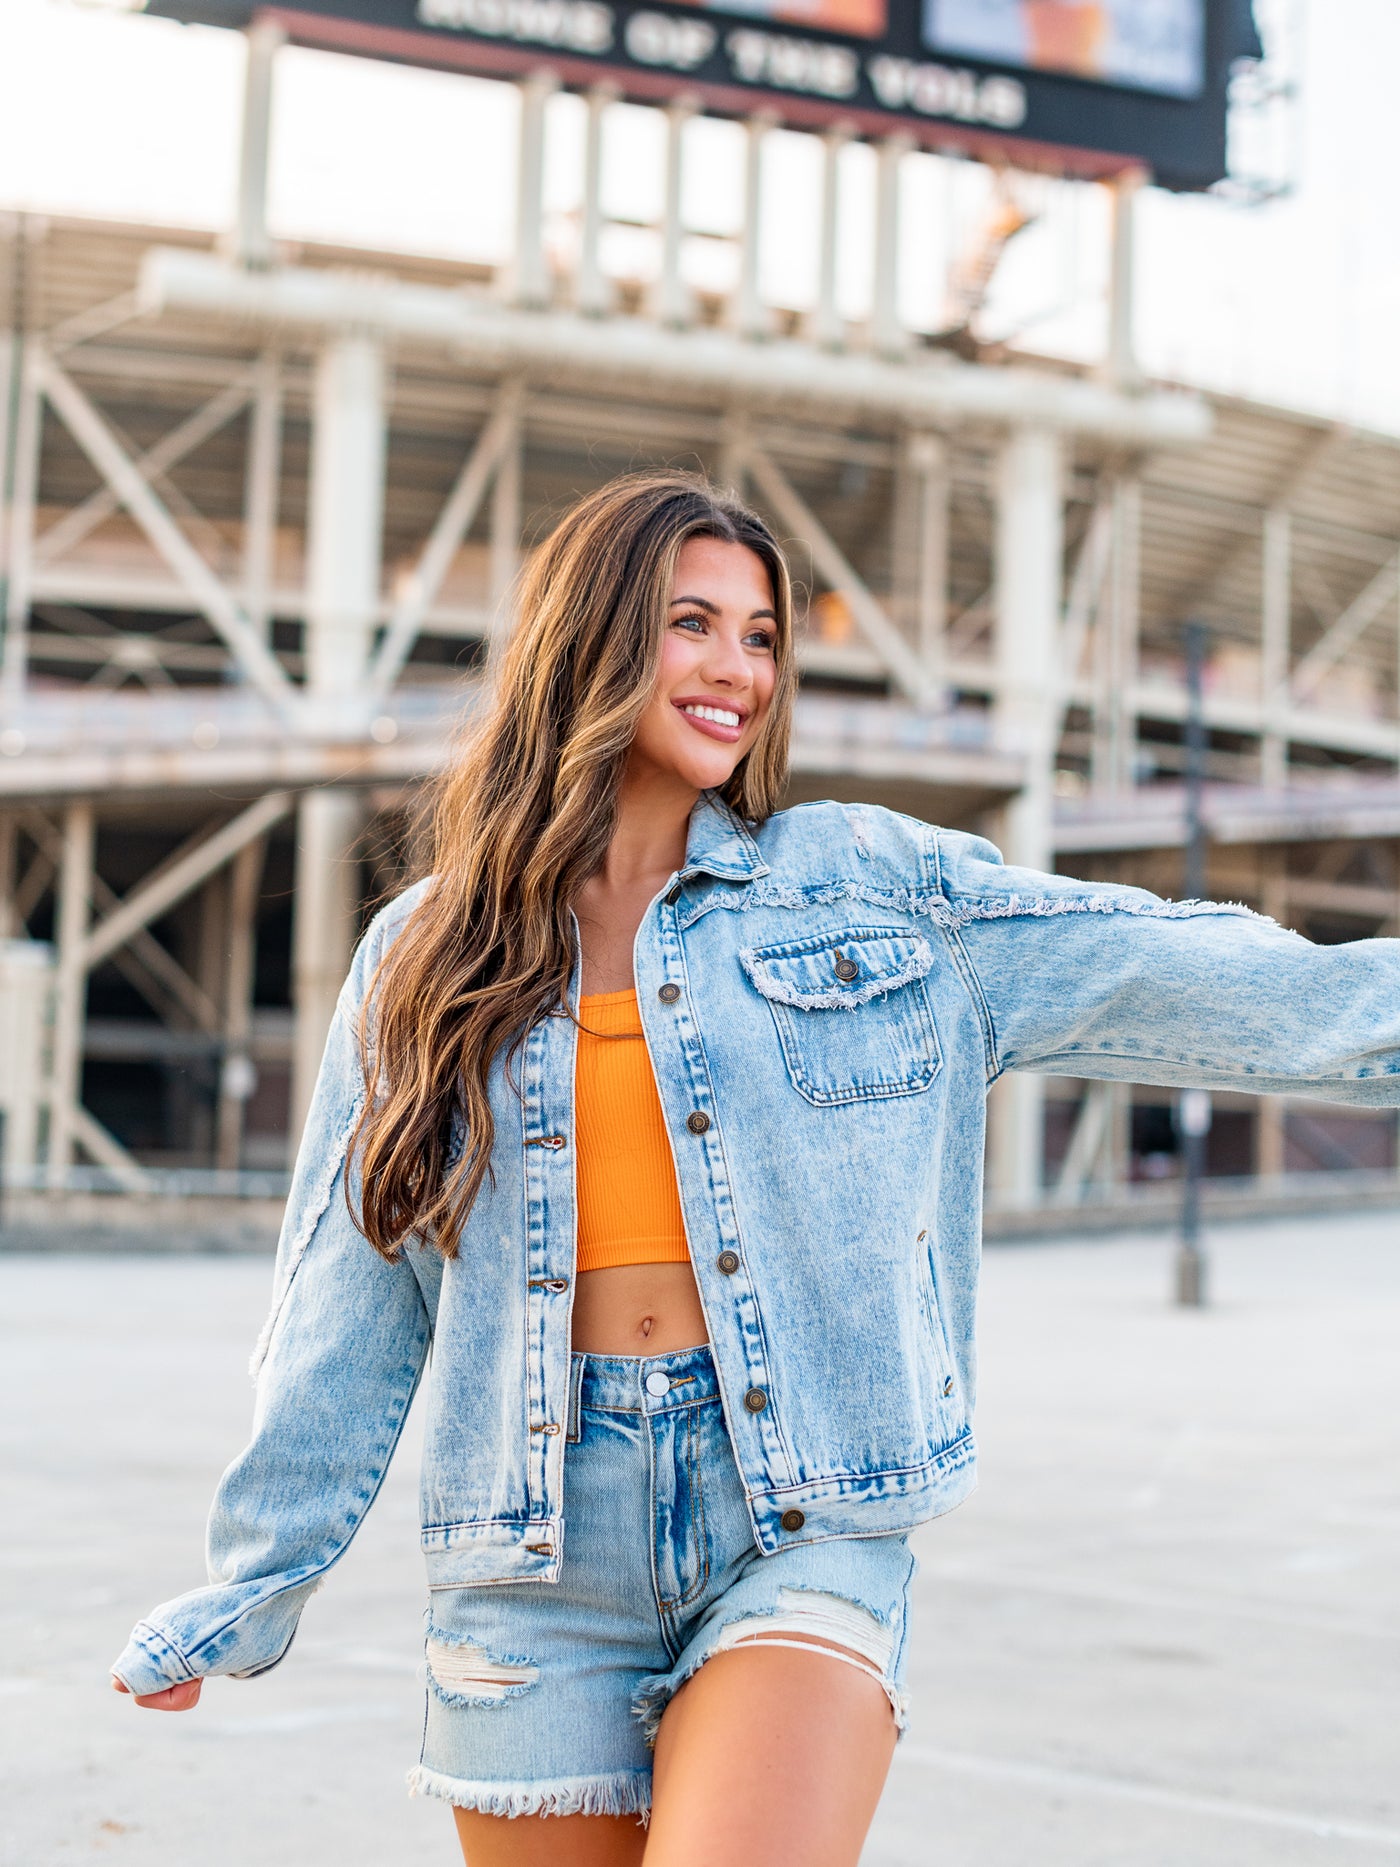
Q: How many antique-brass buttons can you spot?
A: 7